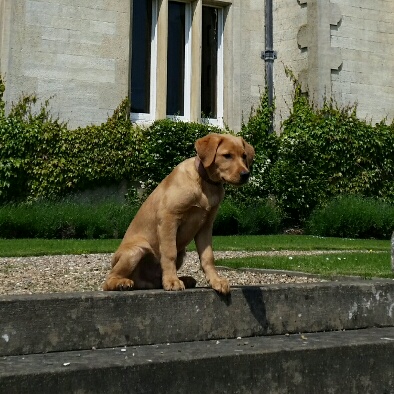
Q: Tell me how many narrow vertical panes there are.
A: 3